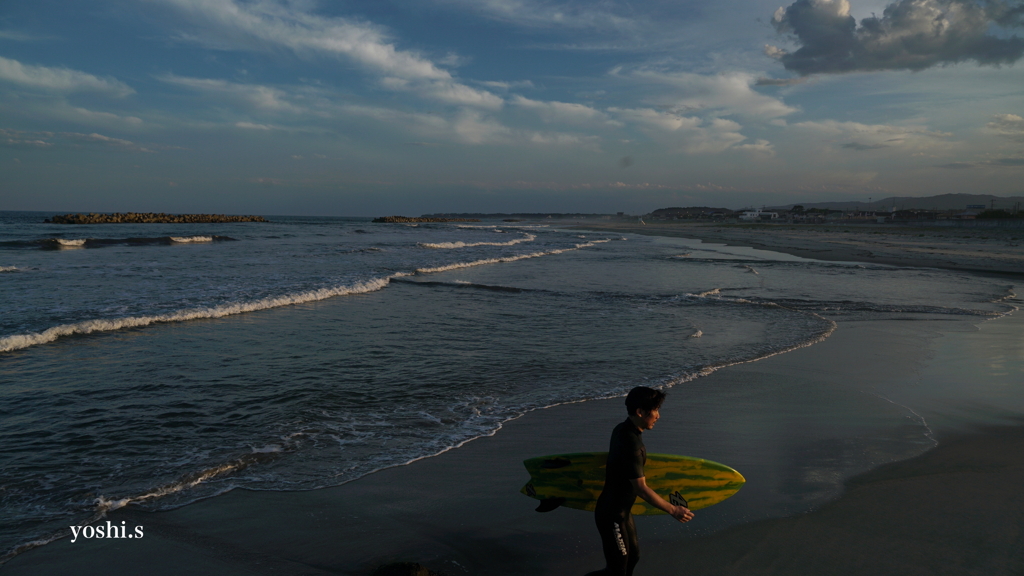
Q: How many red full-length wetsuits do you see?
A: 0